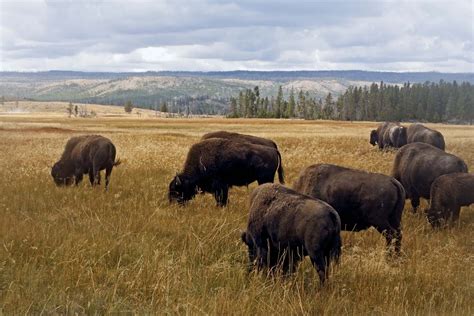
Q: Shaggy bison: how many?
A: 9